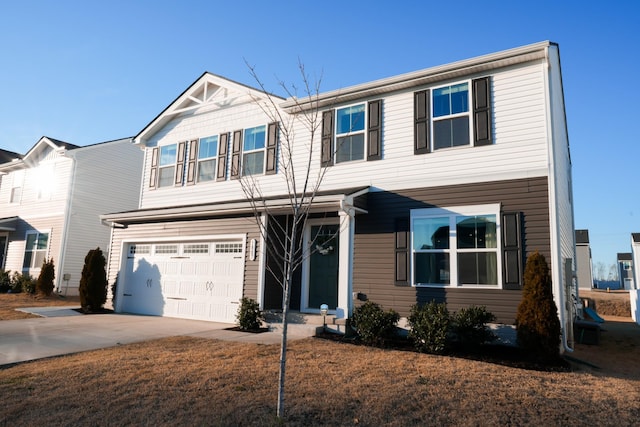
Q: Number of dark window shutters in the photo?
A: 12